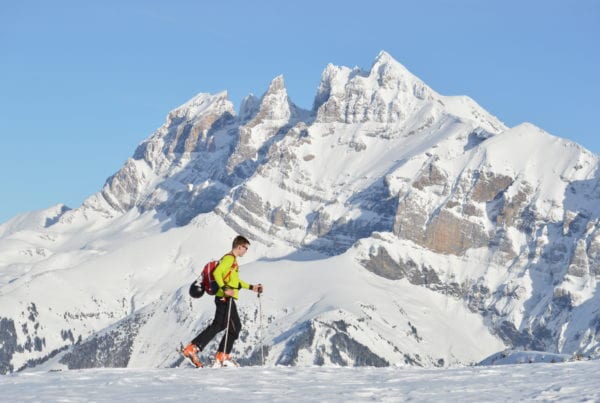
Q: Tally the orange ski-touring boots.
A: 2